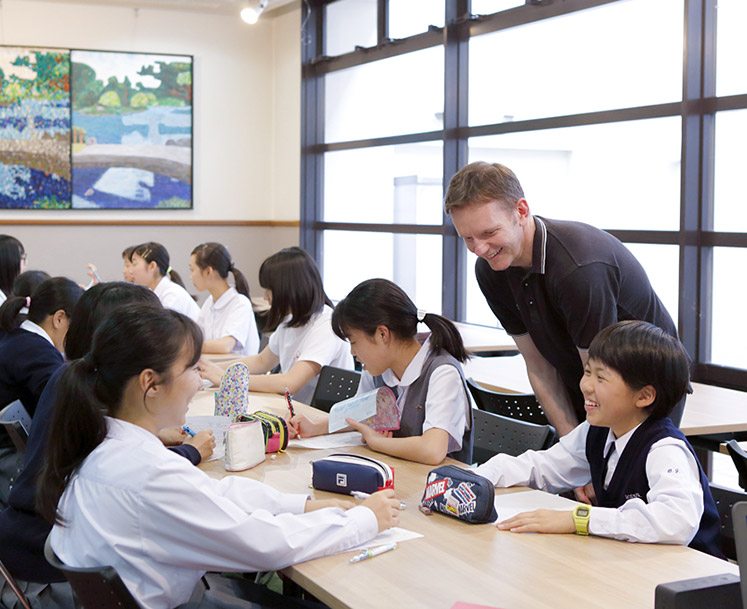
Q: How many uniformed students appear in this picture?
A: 11